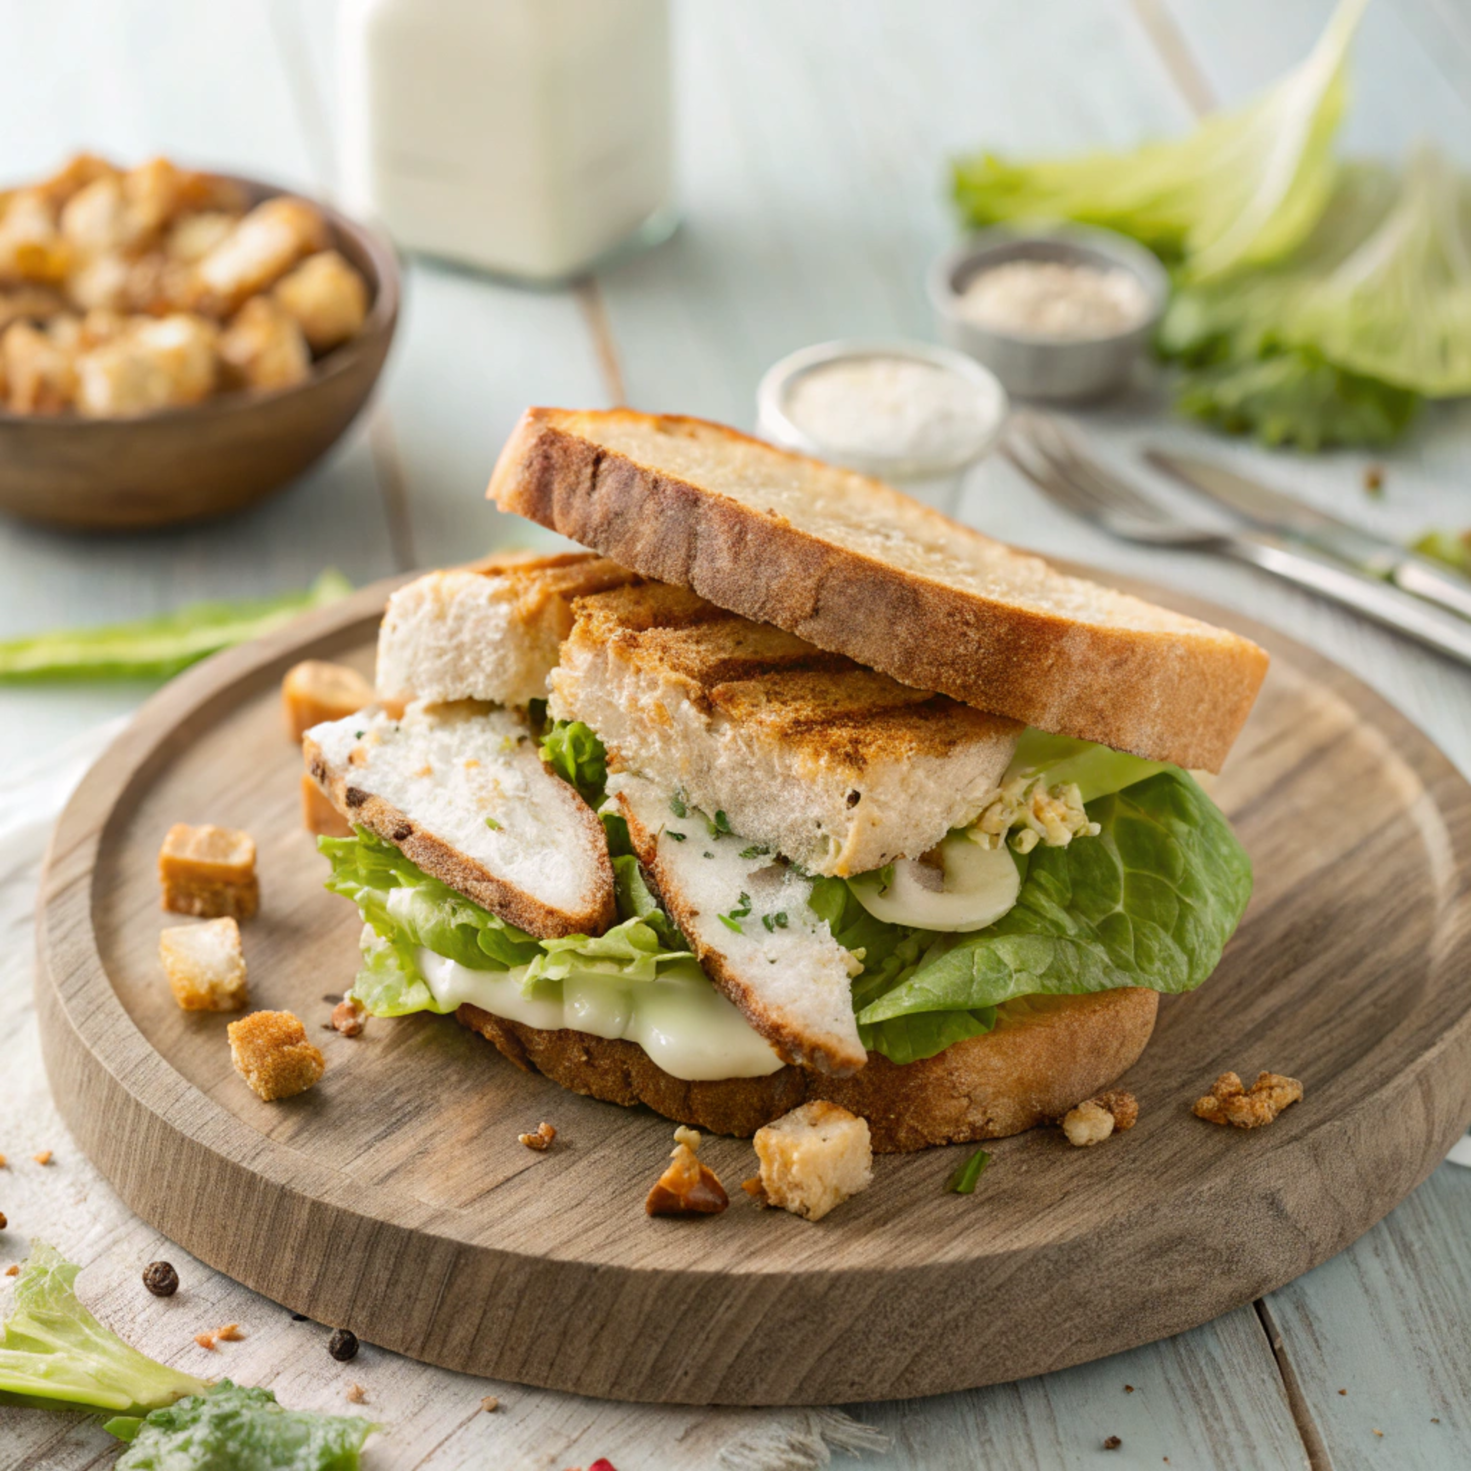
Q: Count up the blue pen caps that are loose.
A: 0